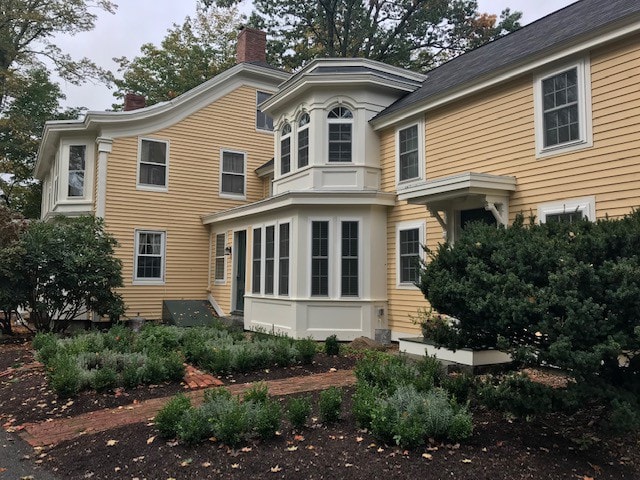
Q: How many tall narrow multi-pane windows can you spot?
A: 5